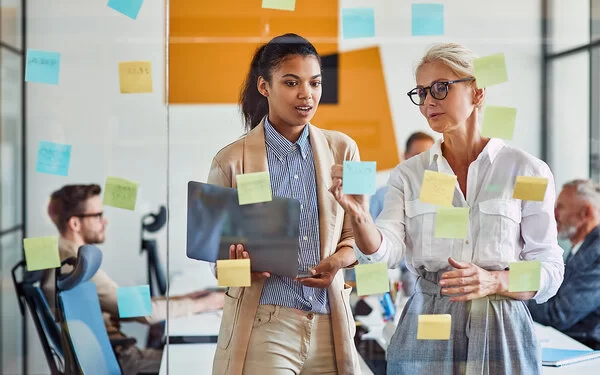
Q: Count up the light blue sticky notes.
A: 7